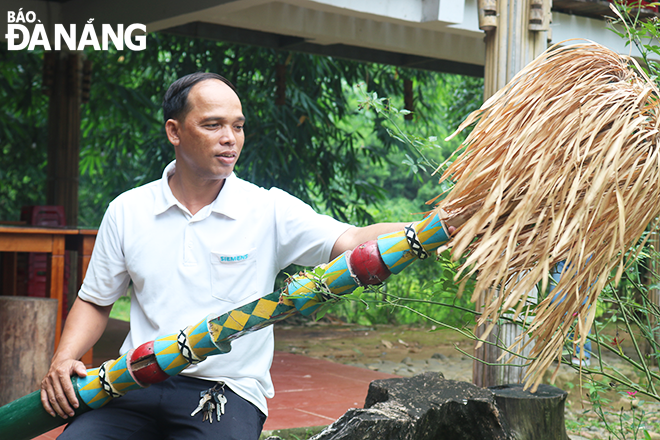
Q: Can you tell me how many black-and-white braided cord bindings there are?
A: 4